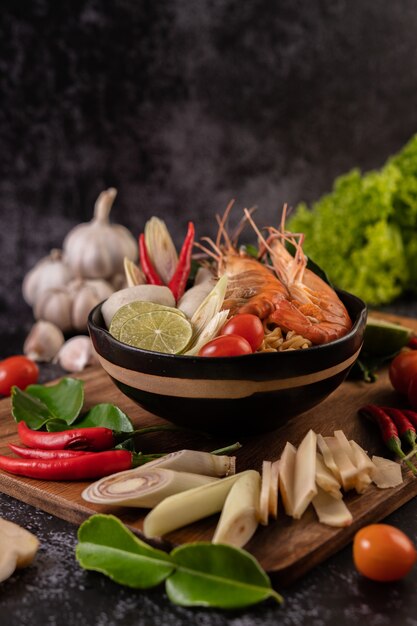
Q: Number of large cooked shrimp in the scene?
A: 2